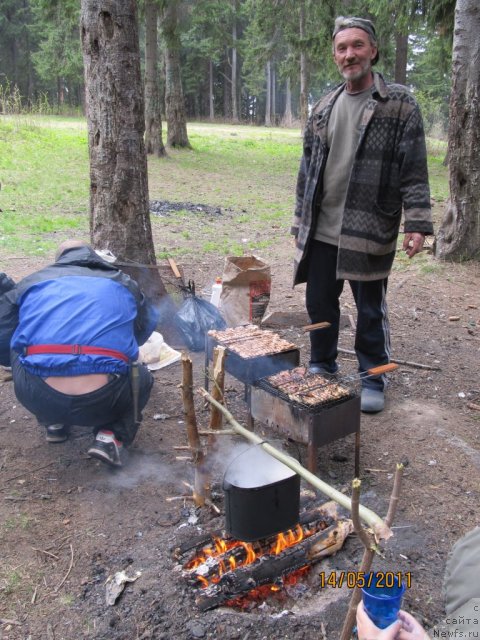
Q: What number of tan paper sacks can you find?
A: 1